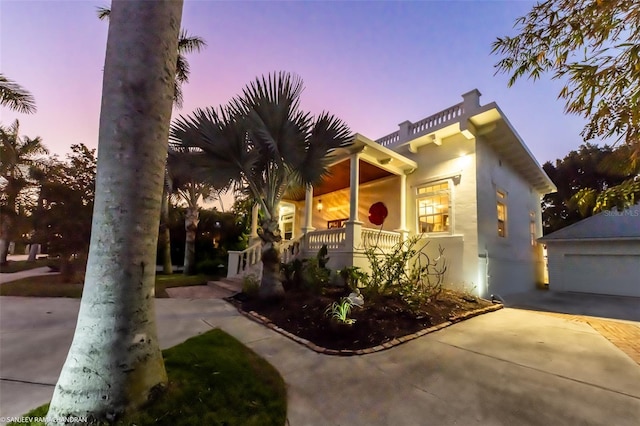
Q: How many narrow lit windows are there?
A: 2